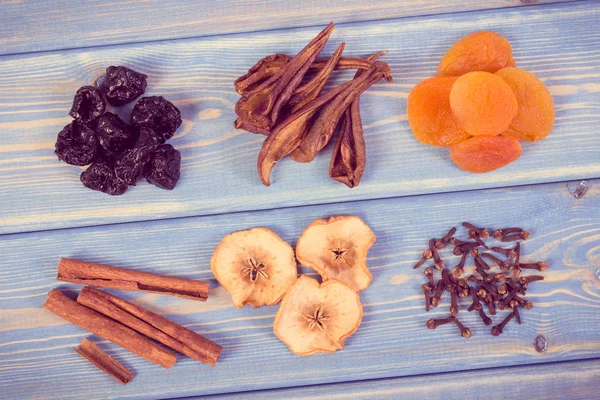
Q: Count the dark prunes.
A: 8